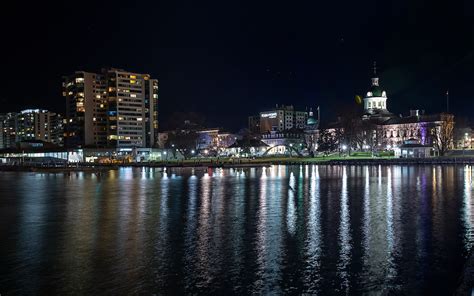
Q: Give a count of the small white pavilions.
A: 1